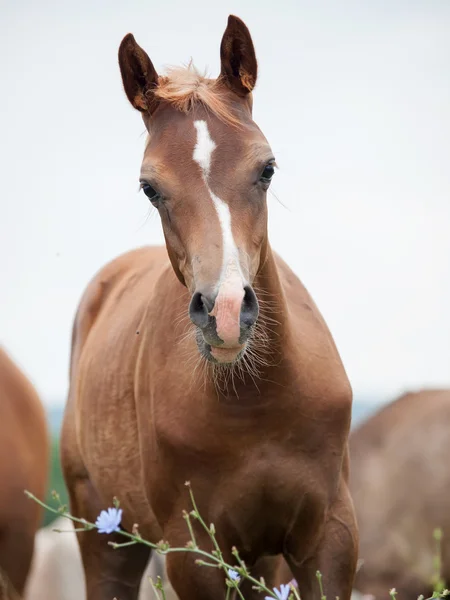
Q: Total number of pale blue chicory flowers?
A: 3